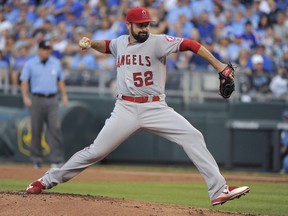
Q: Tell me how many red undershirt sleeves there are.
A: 2